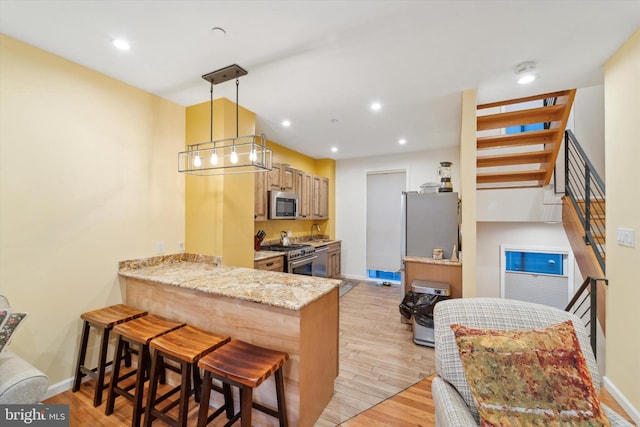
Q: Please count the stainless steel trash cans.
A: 1